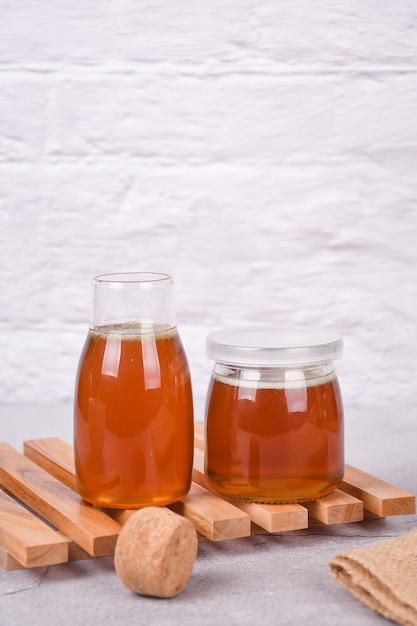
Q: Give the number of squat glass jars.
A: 1